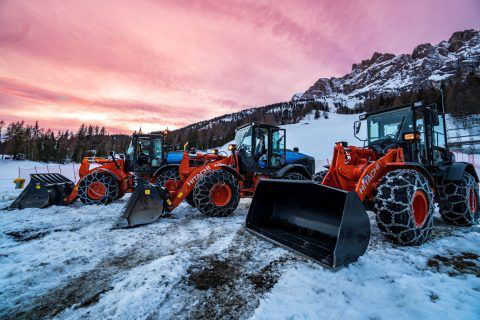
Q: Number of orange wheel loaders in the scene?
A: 3